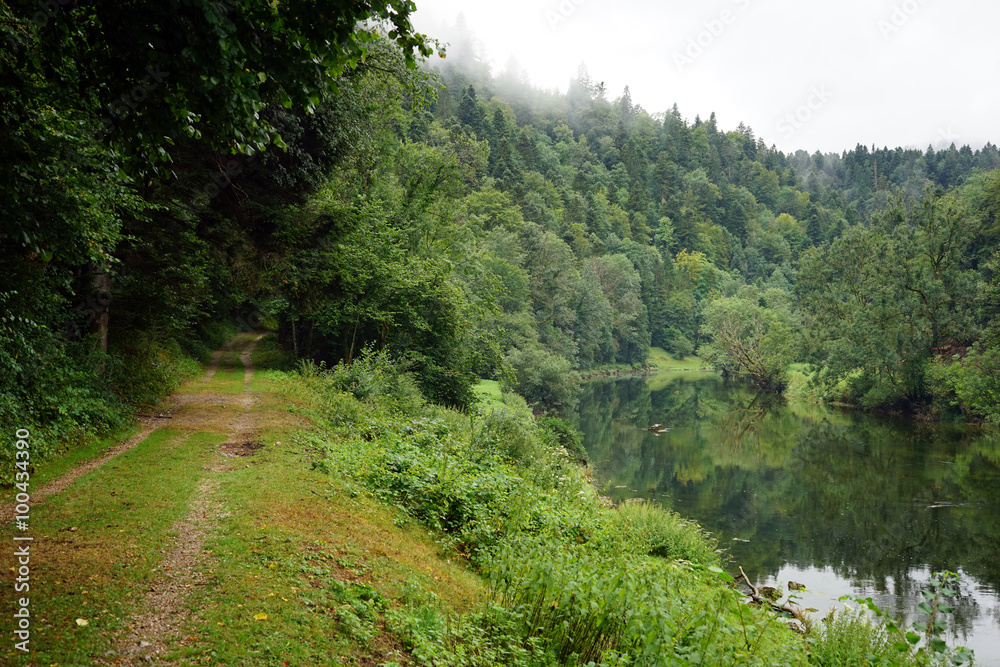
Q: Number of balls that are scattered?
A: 0